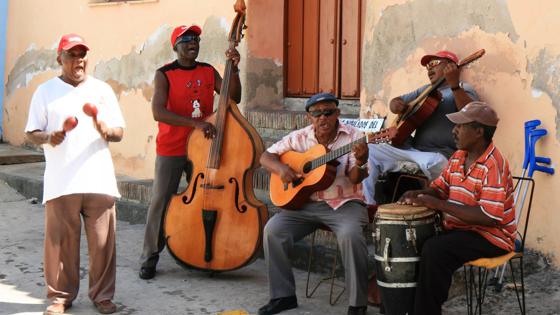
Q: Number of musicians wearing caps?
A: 5